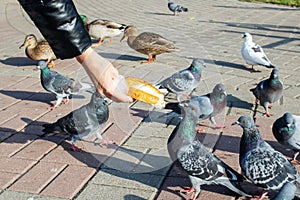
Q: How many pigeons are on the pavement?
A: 11